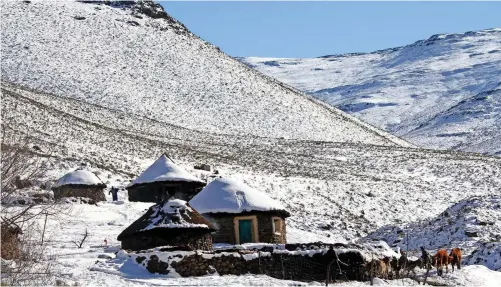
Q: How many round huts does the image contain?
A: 4